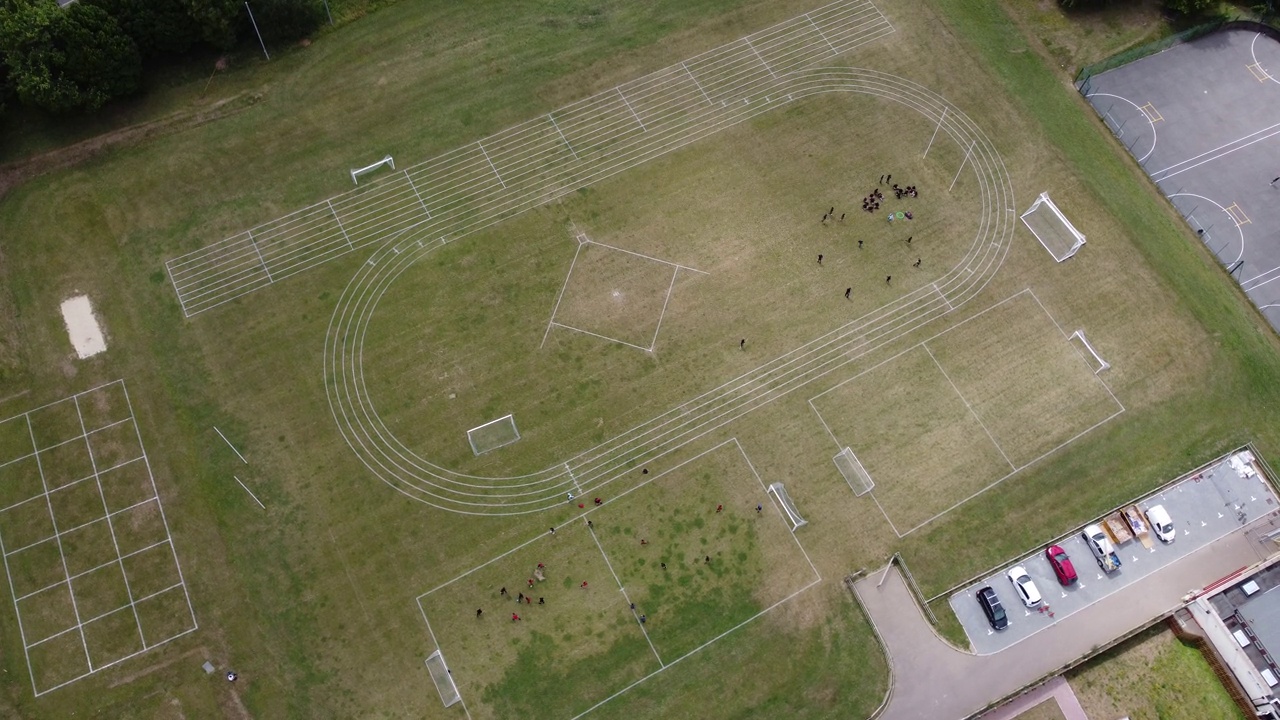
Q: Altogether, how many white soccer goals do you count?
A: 7